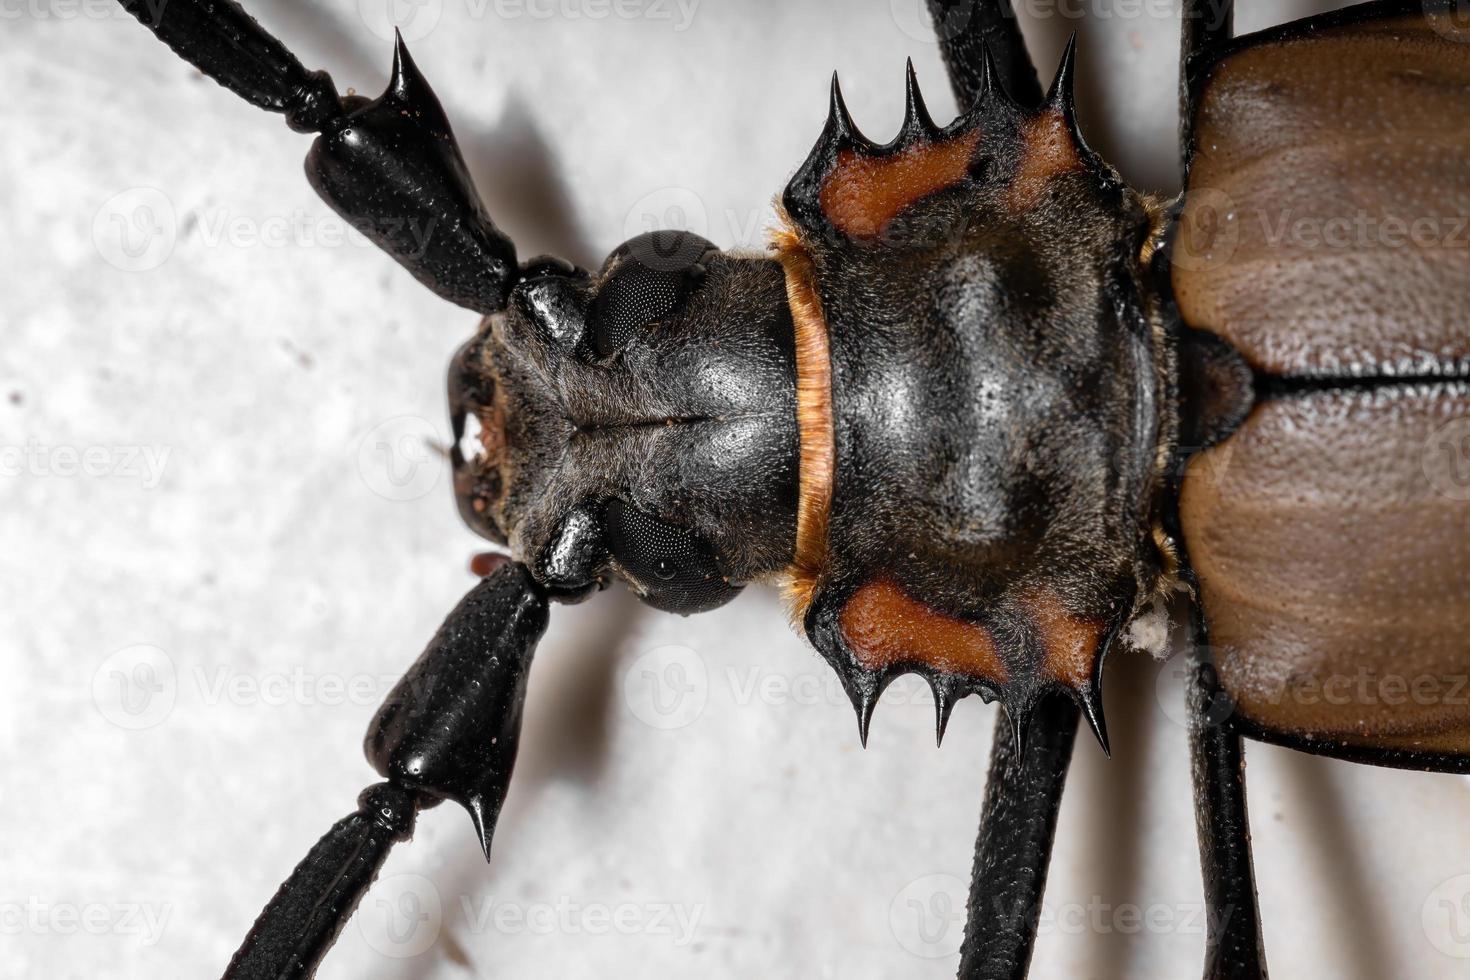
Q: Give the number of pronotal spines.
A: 8